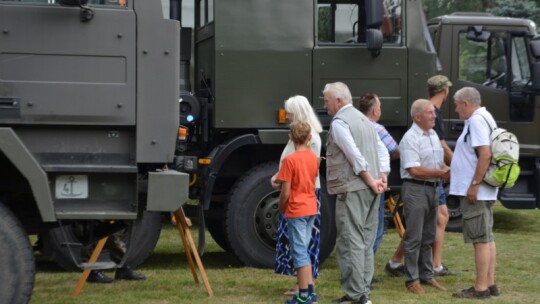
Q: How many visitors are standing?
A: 7